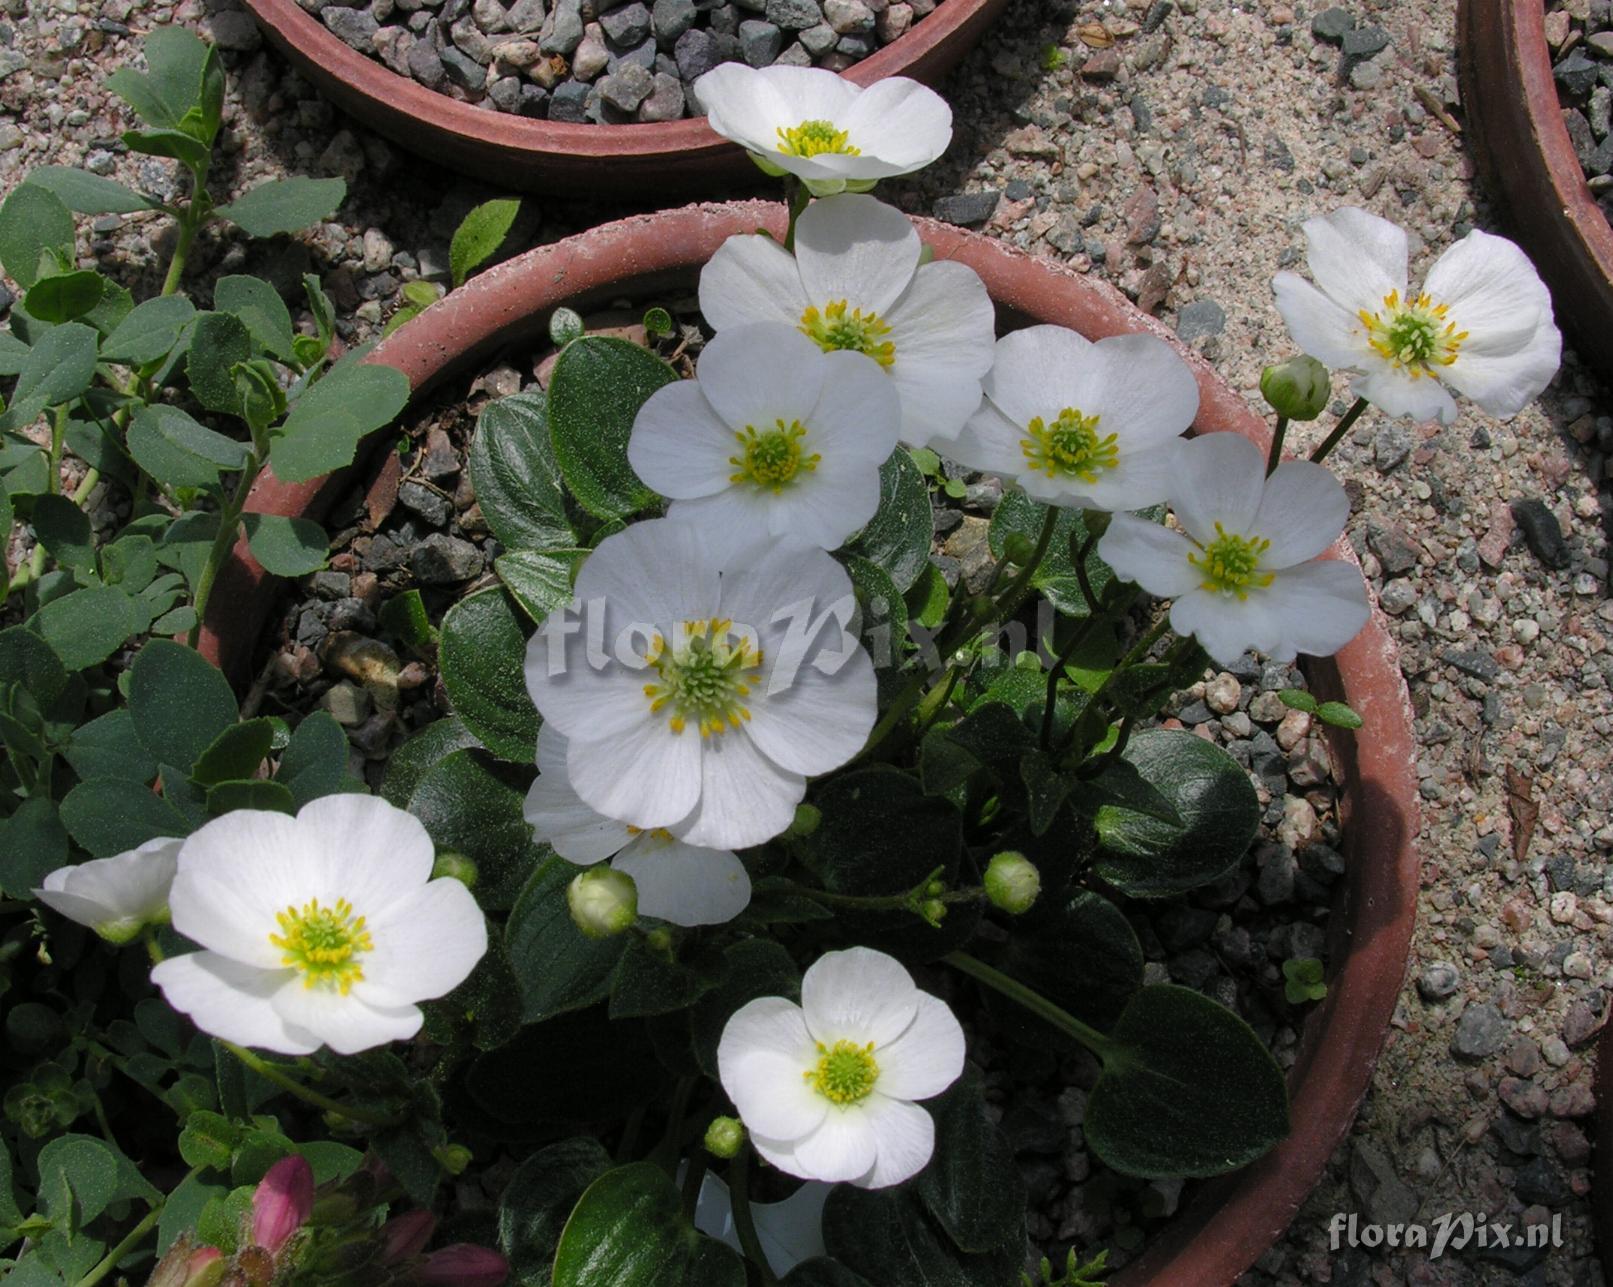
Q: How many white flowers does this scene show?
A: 11